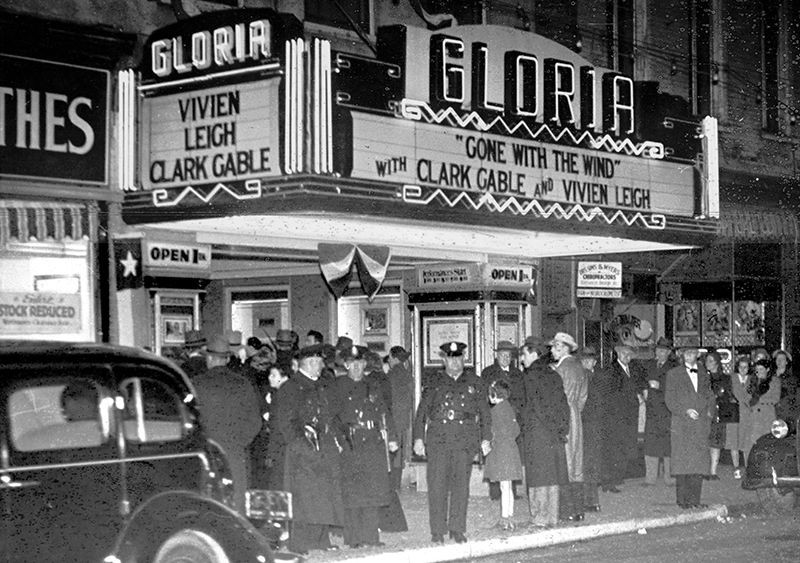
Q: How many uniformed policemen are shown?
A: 3